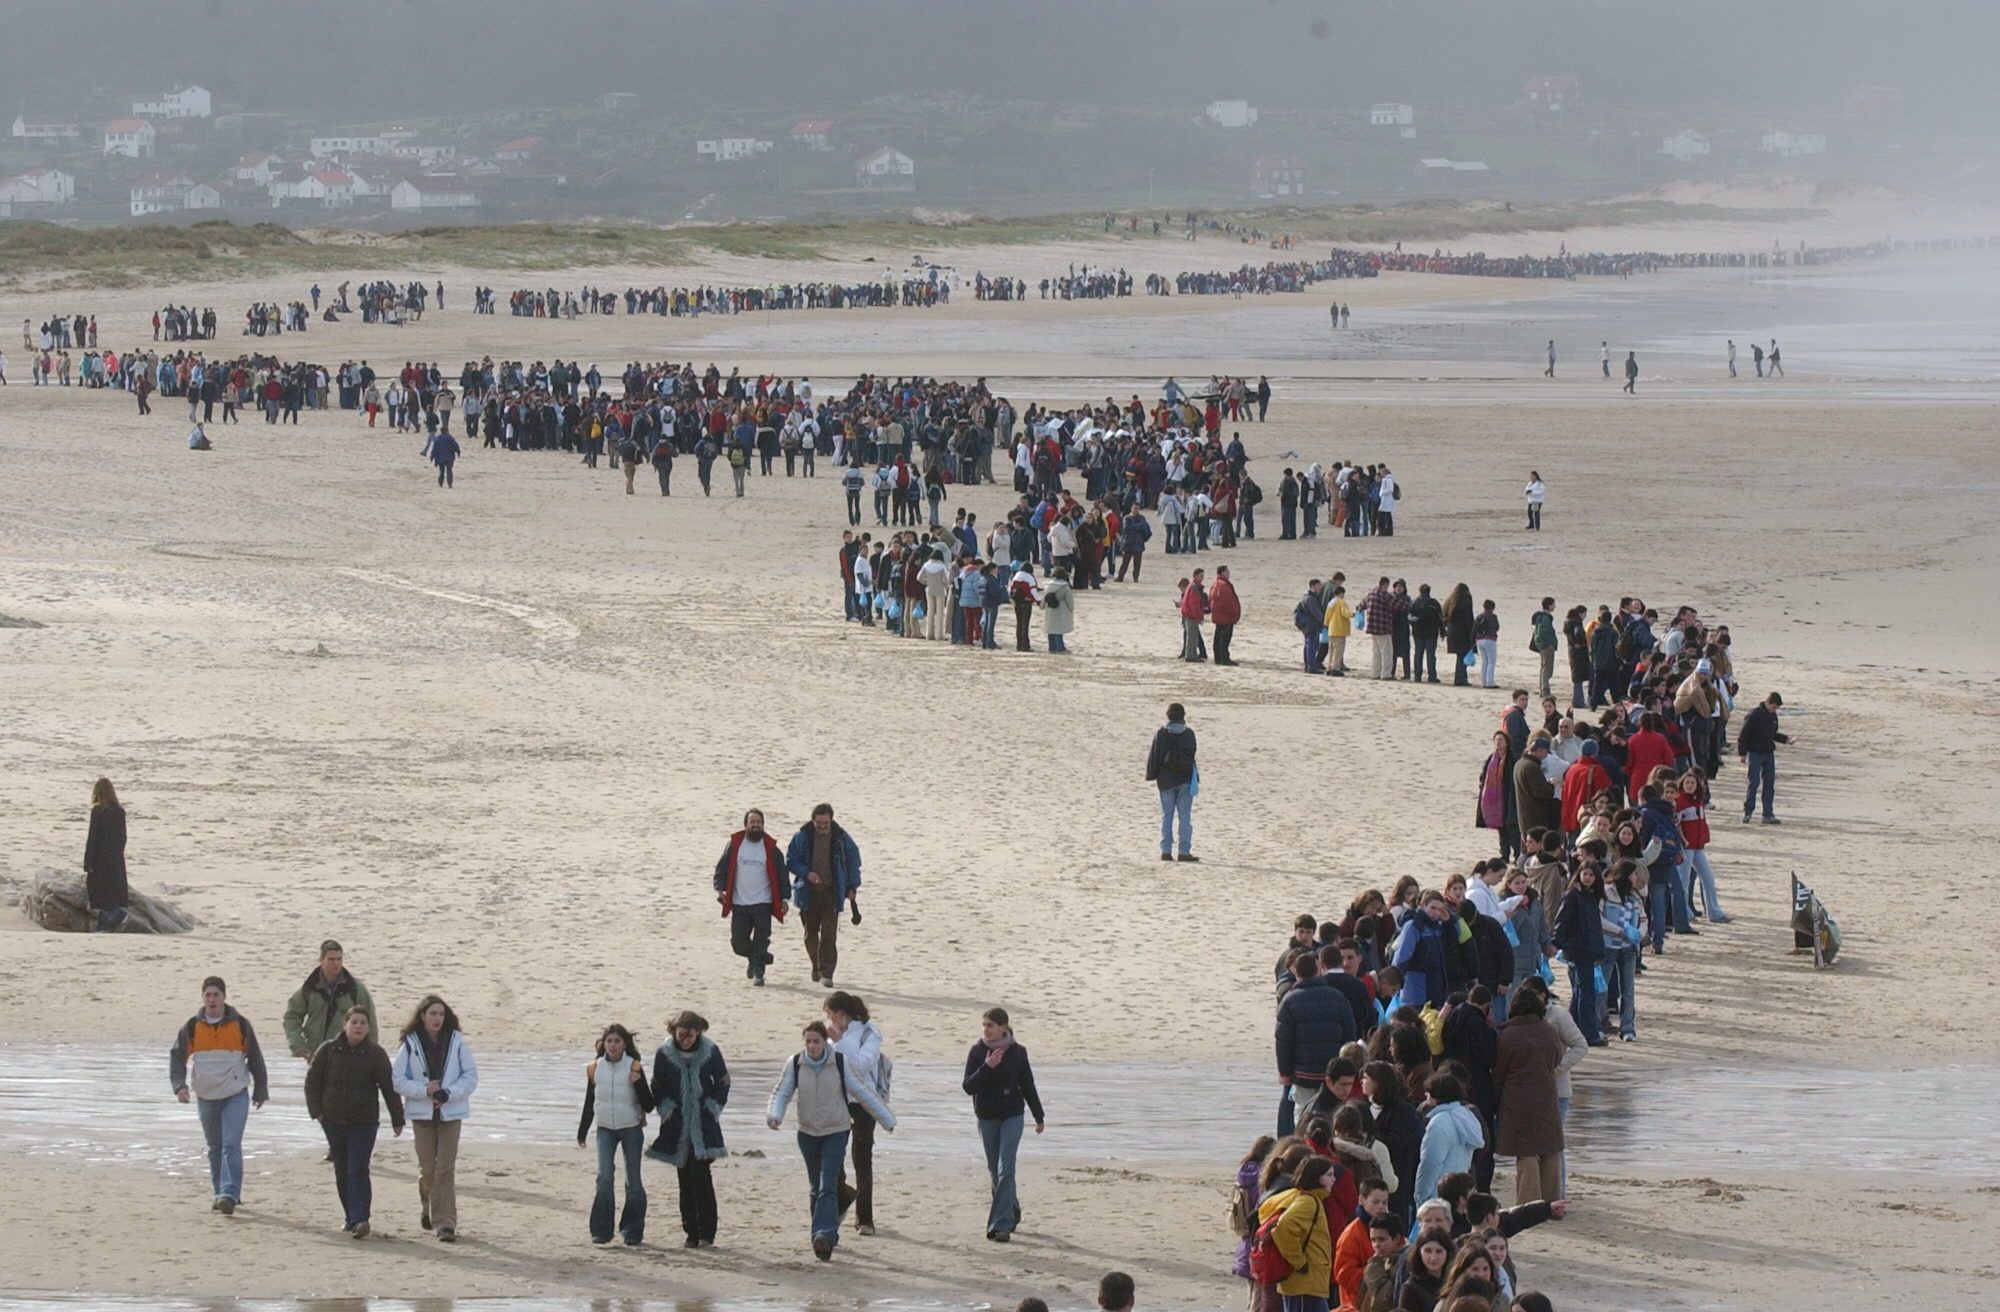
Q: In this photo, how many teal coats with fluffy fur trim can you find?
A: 1